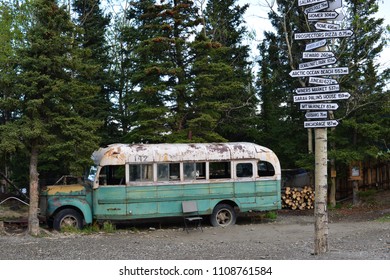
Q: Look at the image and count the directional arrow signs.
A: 15